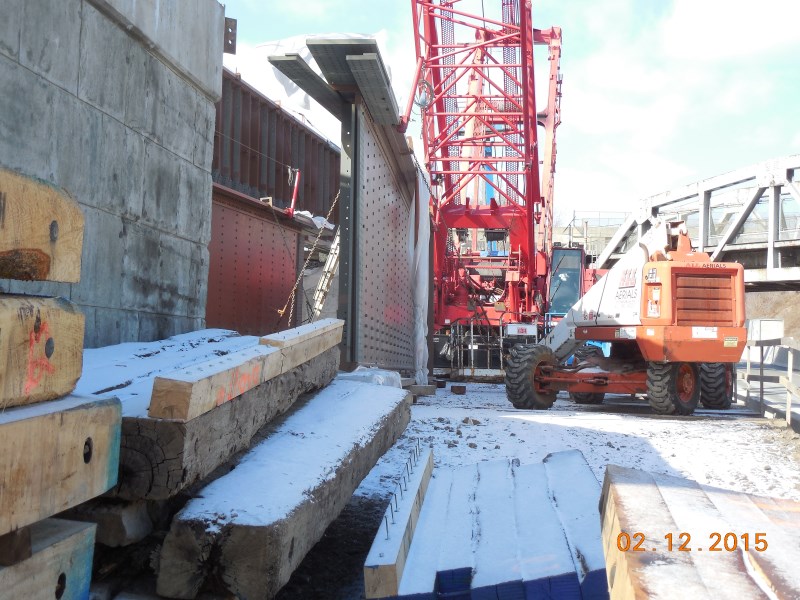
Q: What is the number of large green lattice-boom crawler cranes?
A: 0